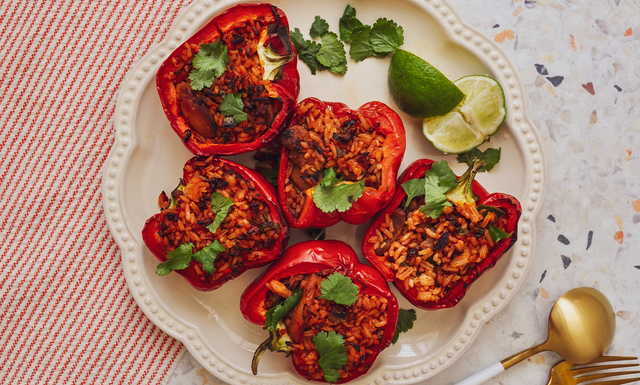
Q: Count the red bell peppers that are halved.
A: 5